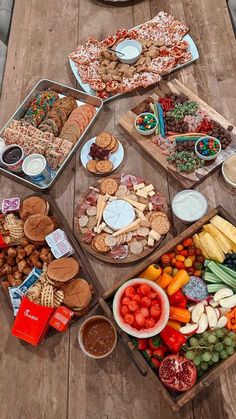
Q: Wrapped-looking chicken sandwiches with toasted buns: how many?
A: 4